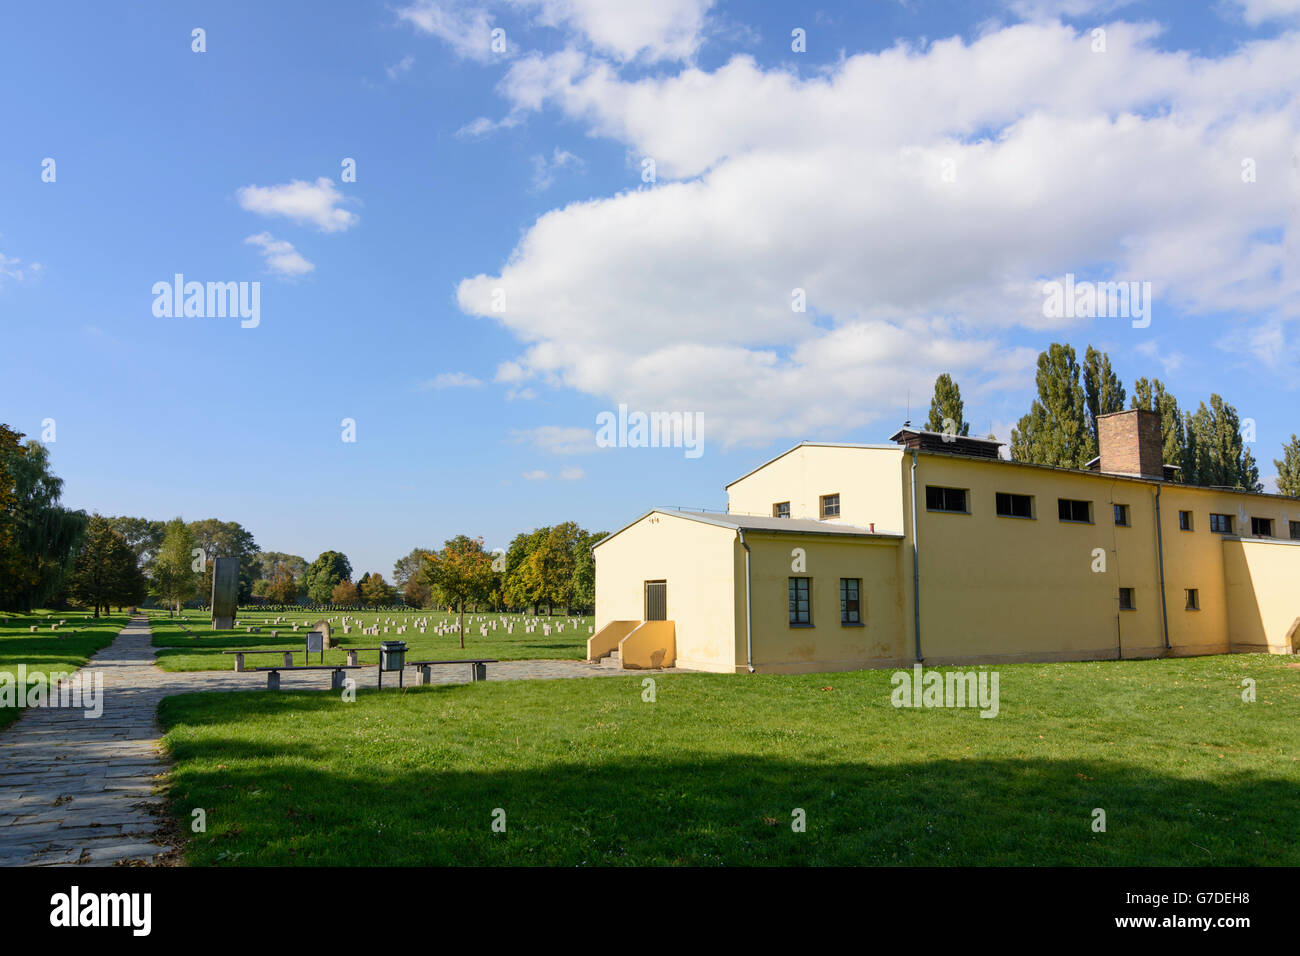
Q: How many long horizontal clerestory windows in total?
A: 3